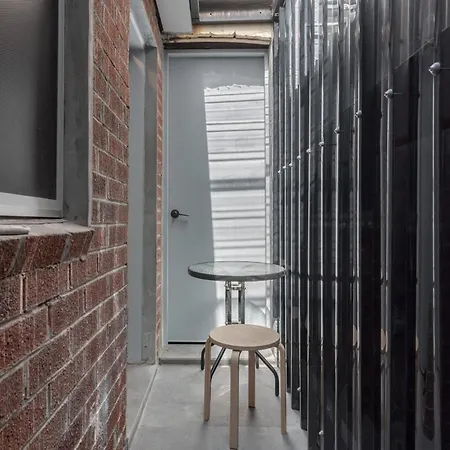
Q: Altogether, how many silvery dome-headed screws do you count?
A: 12